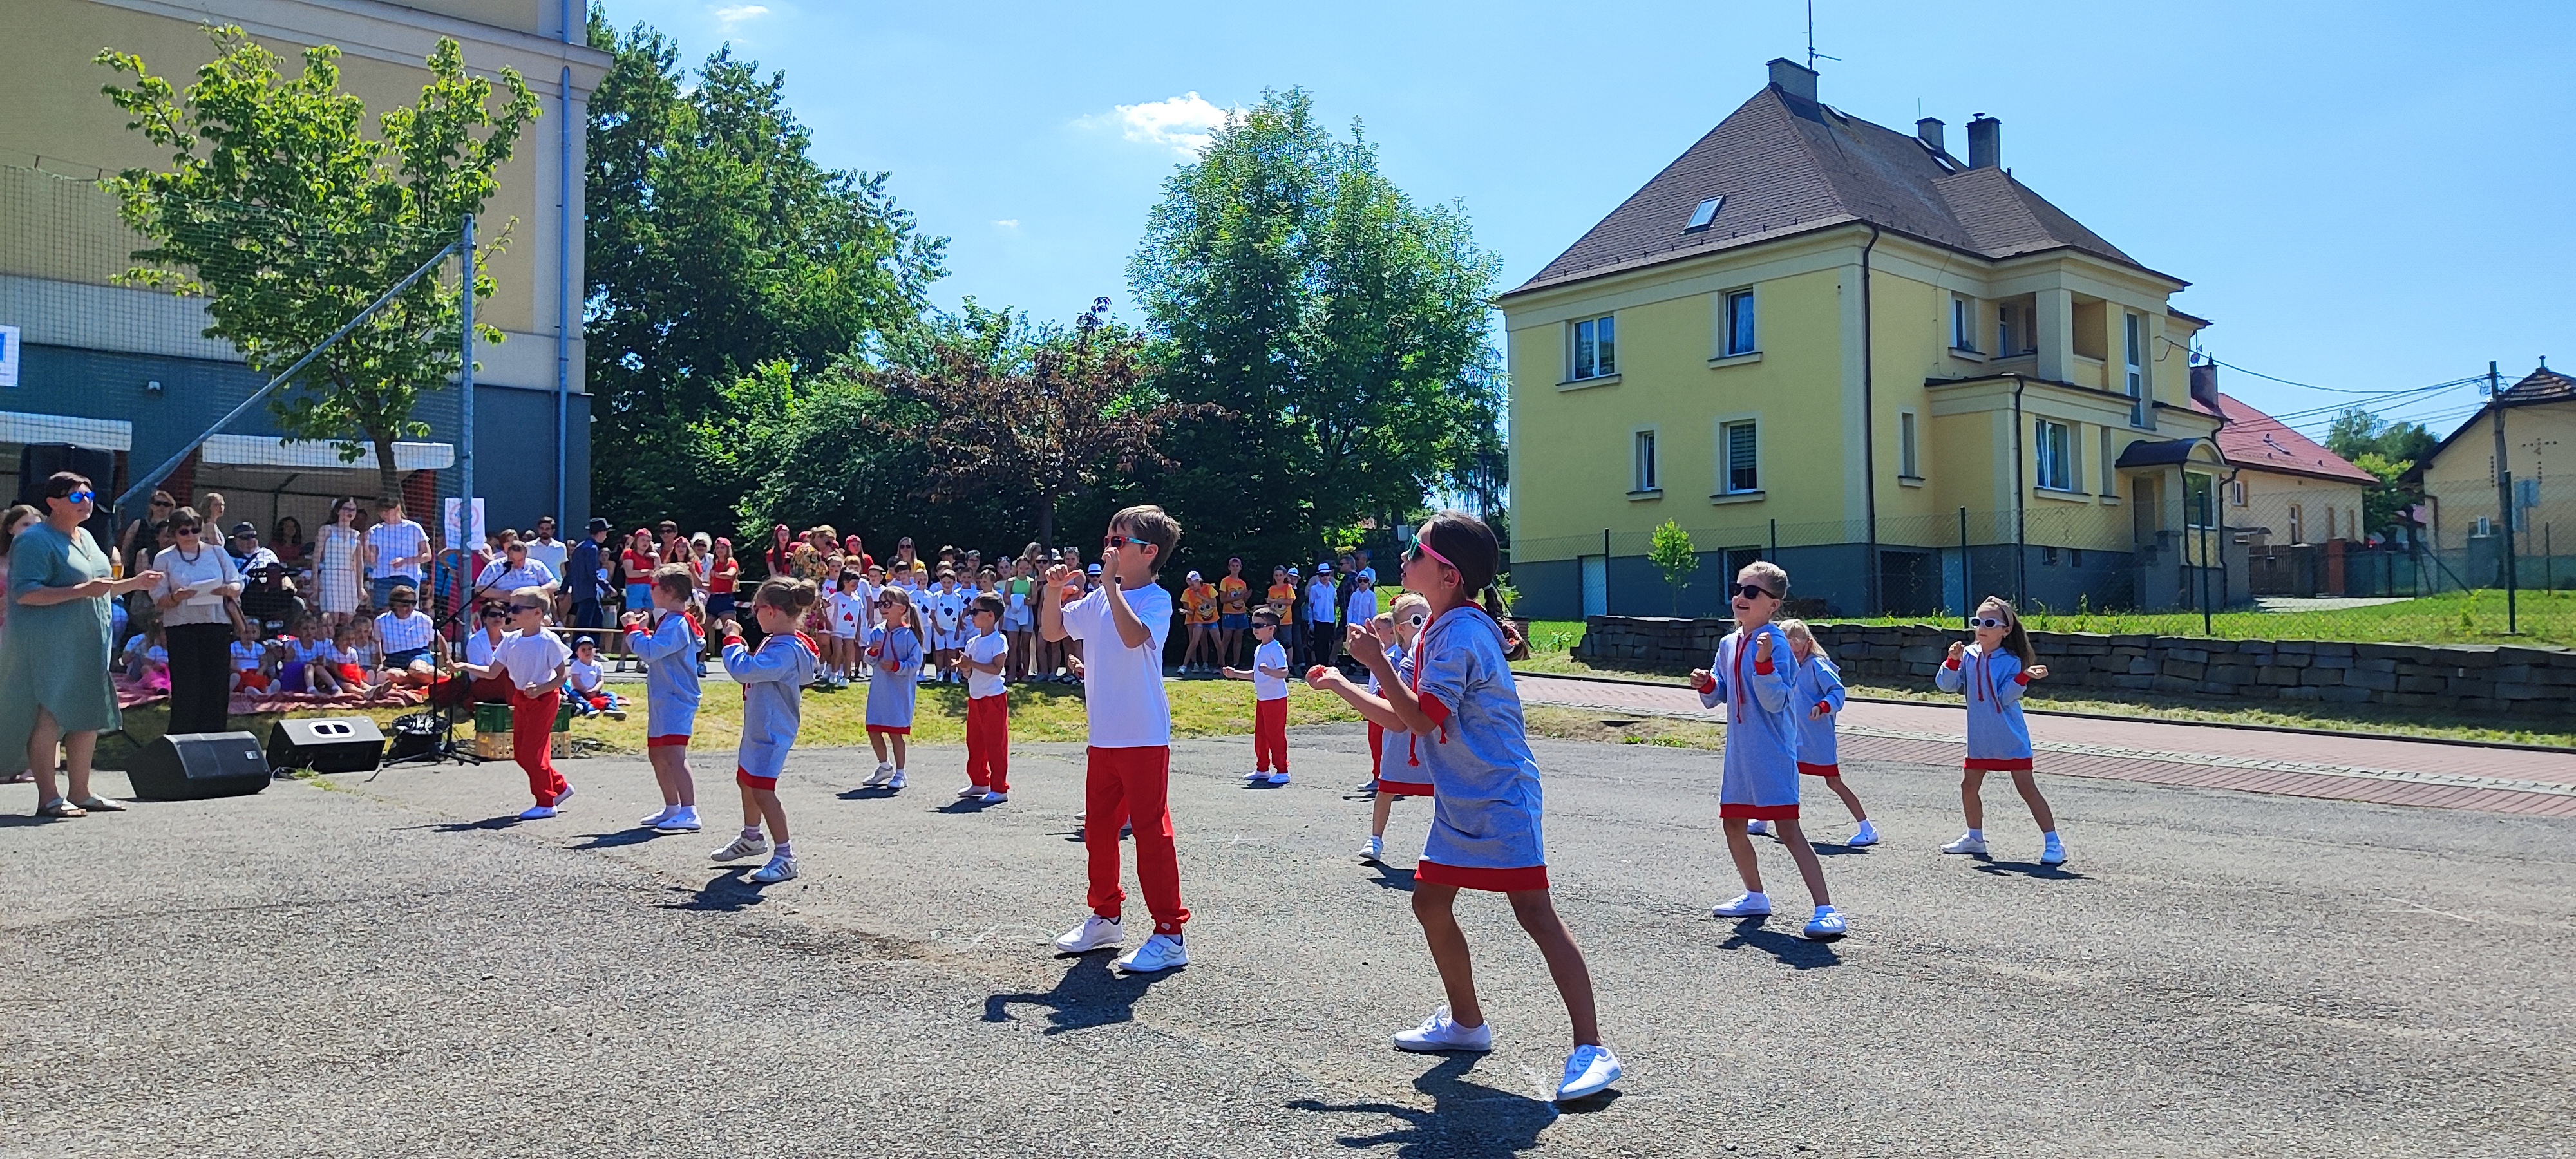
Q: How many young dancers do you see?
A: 13